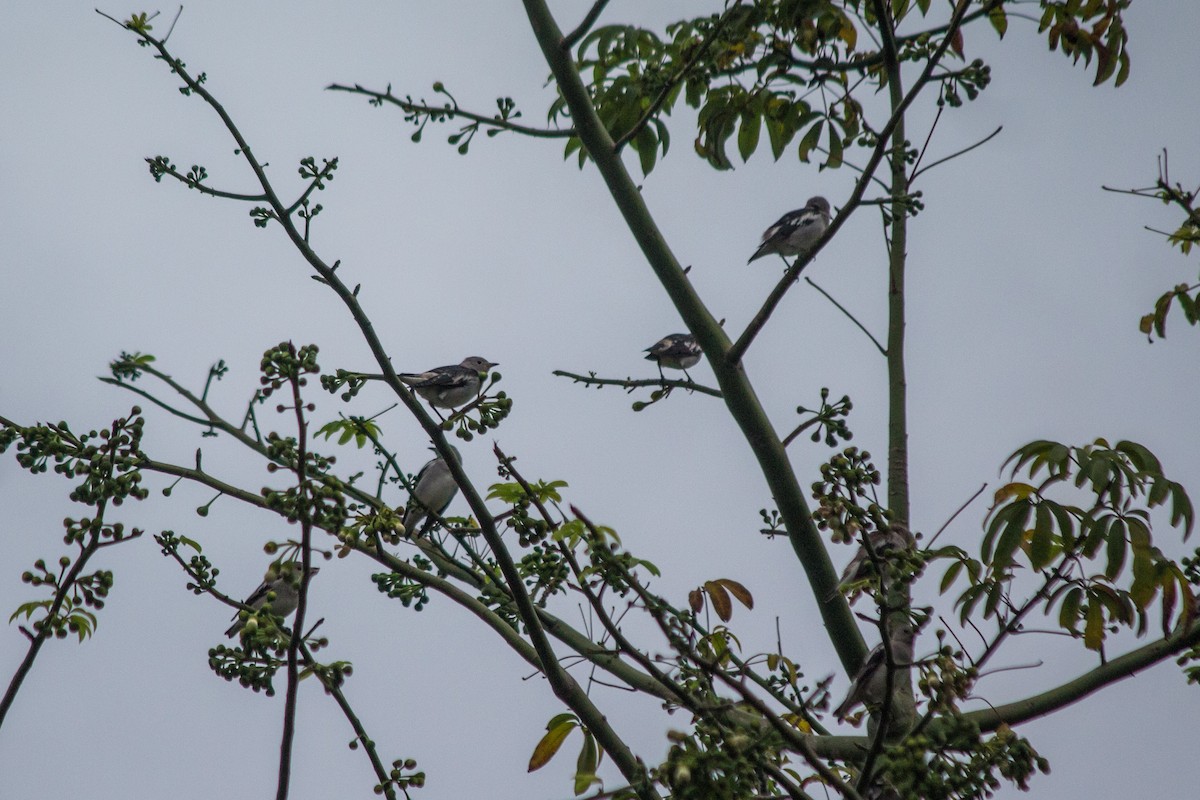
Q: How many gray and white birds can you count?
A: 7